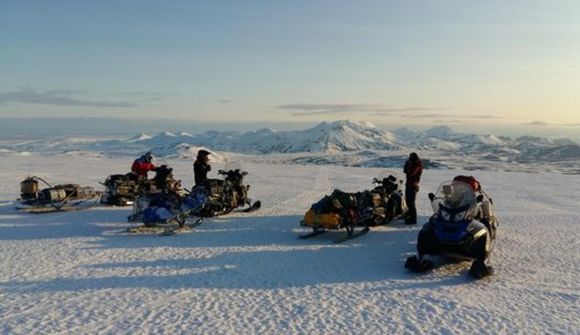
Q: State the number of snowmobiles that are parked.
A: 4